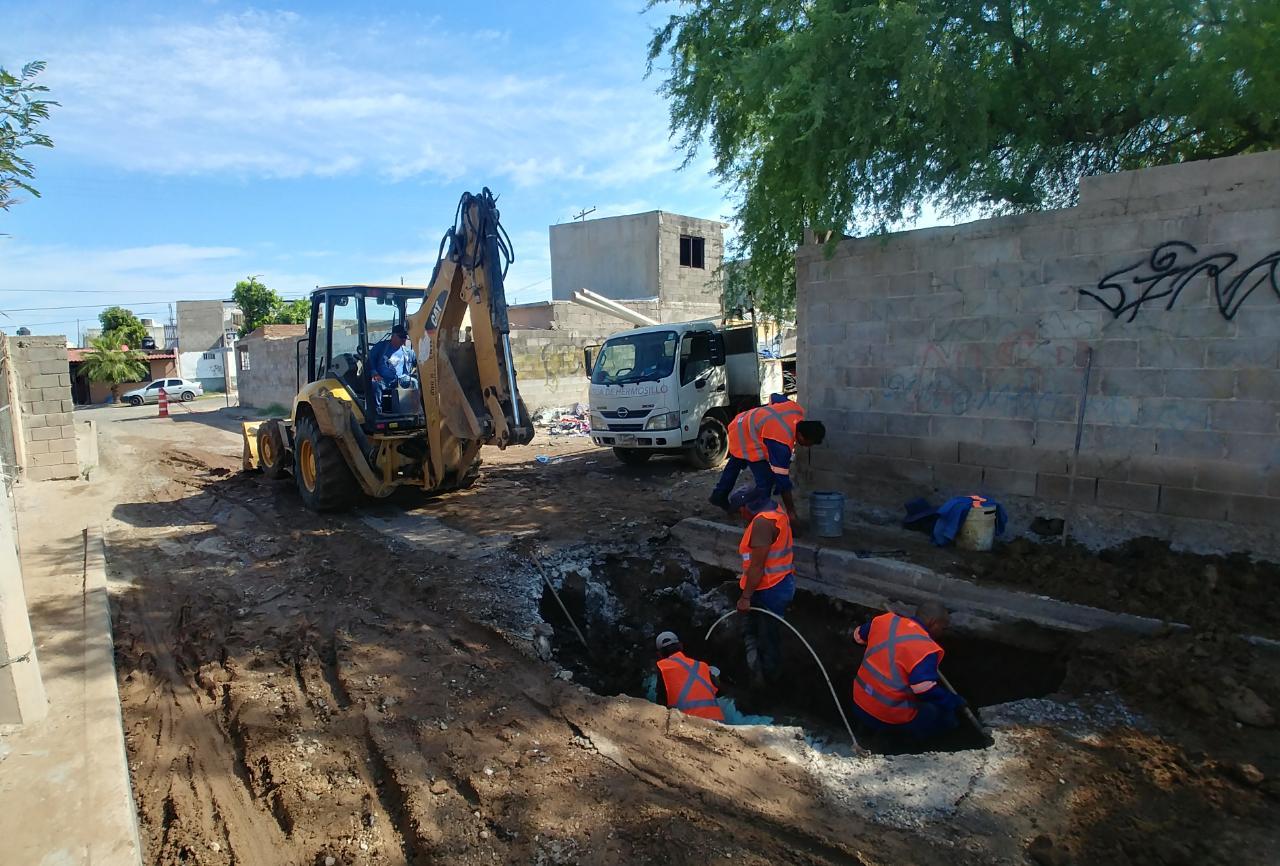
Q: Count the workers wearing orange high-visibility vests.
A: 4